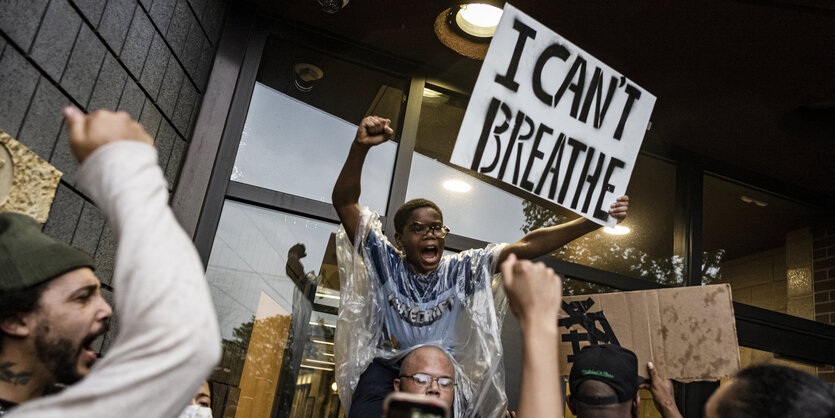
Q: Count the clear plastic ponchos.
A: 1